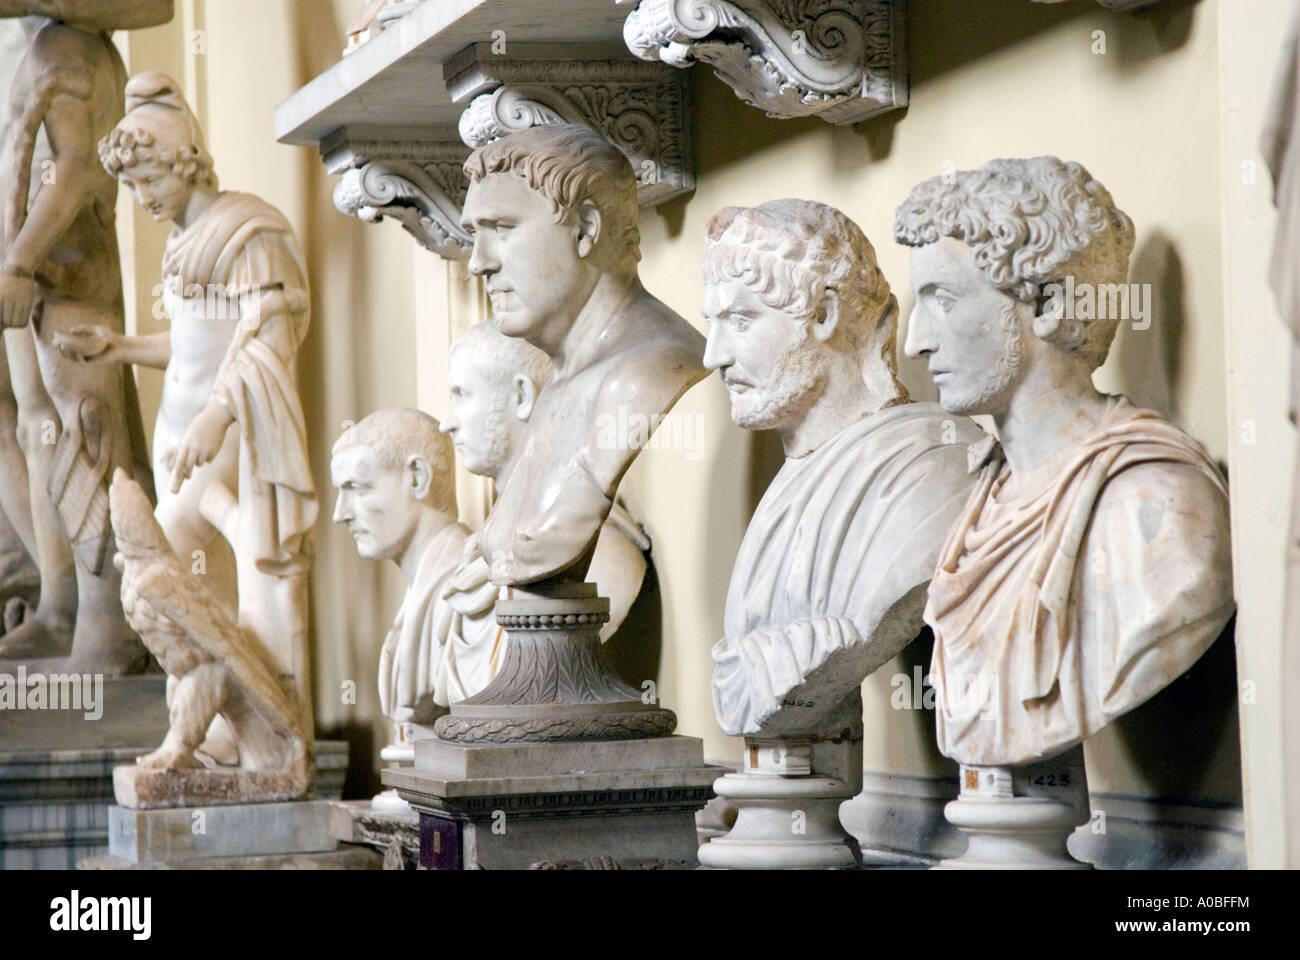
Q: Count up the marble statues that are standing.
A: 2